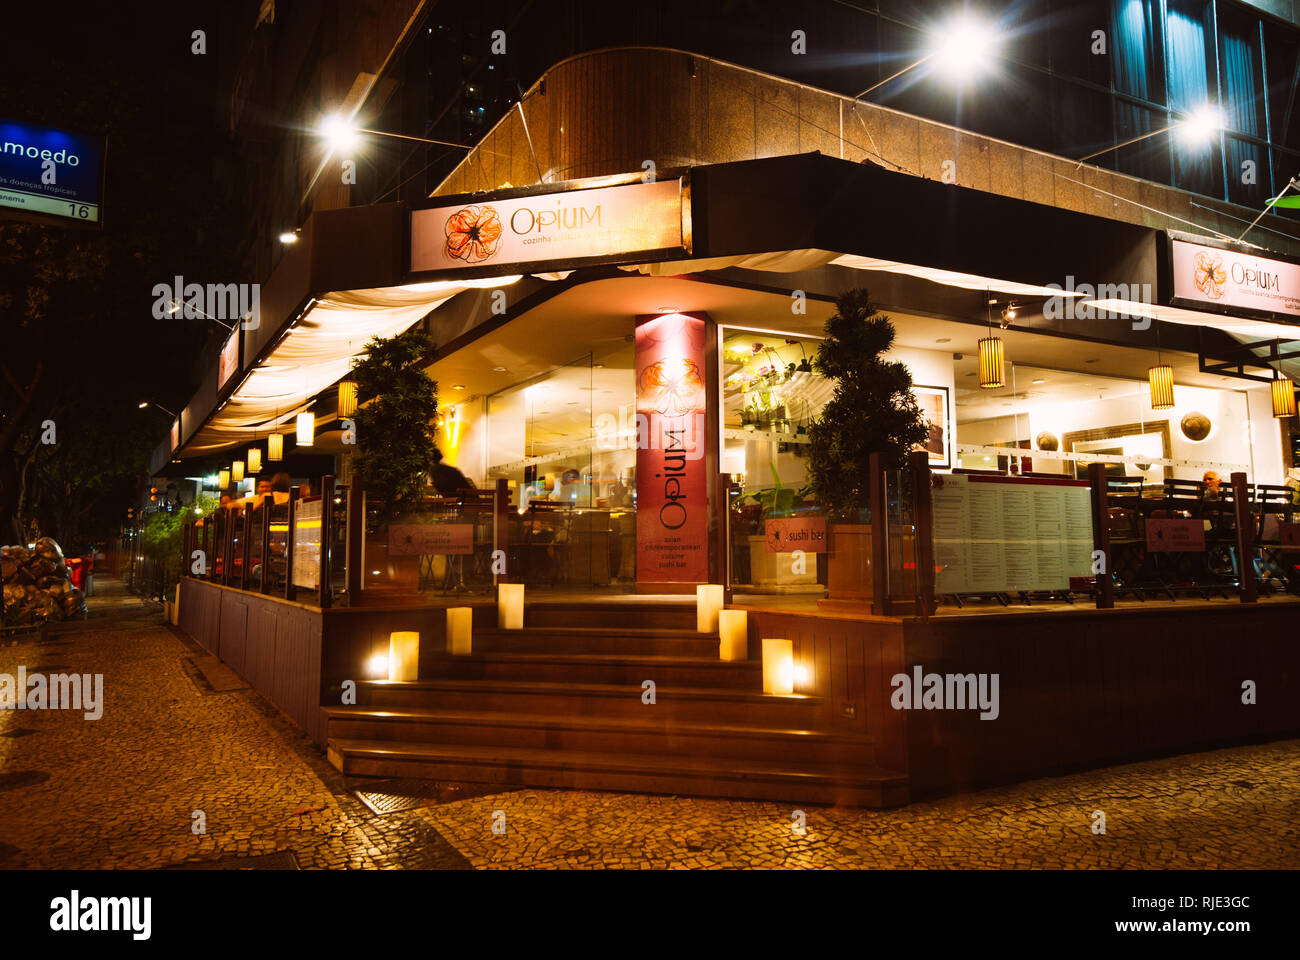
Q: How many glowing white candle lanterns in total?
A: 6